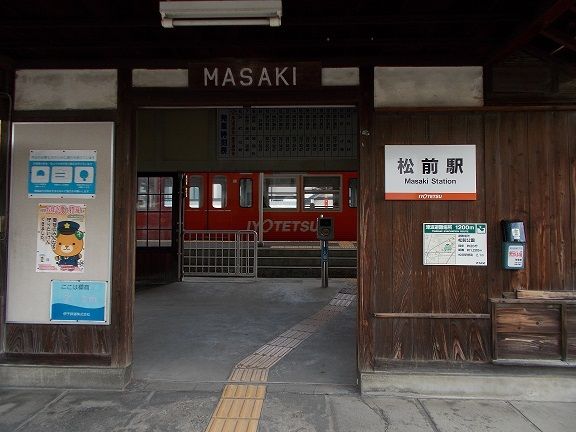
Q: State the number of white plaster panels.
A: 4